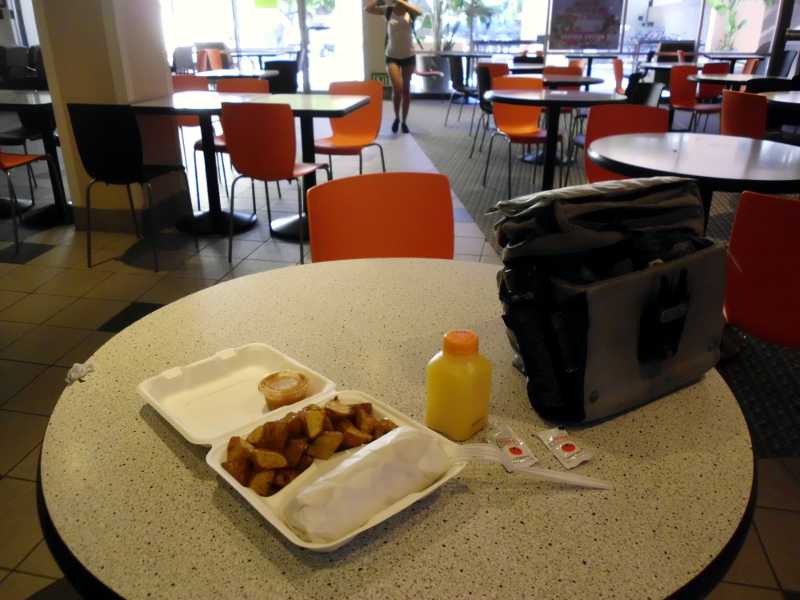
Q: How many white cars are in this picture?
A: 0